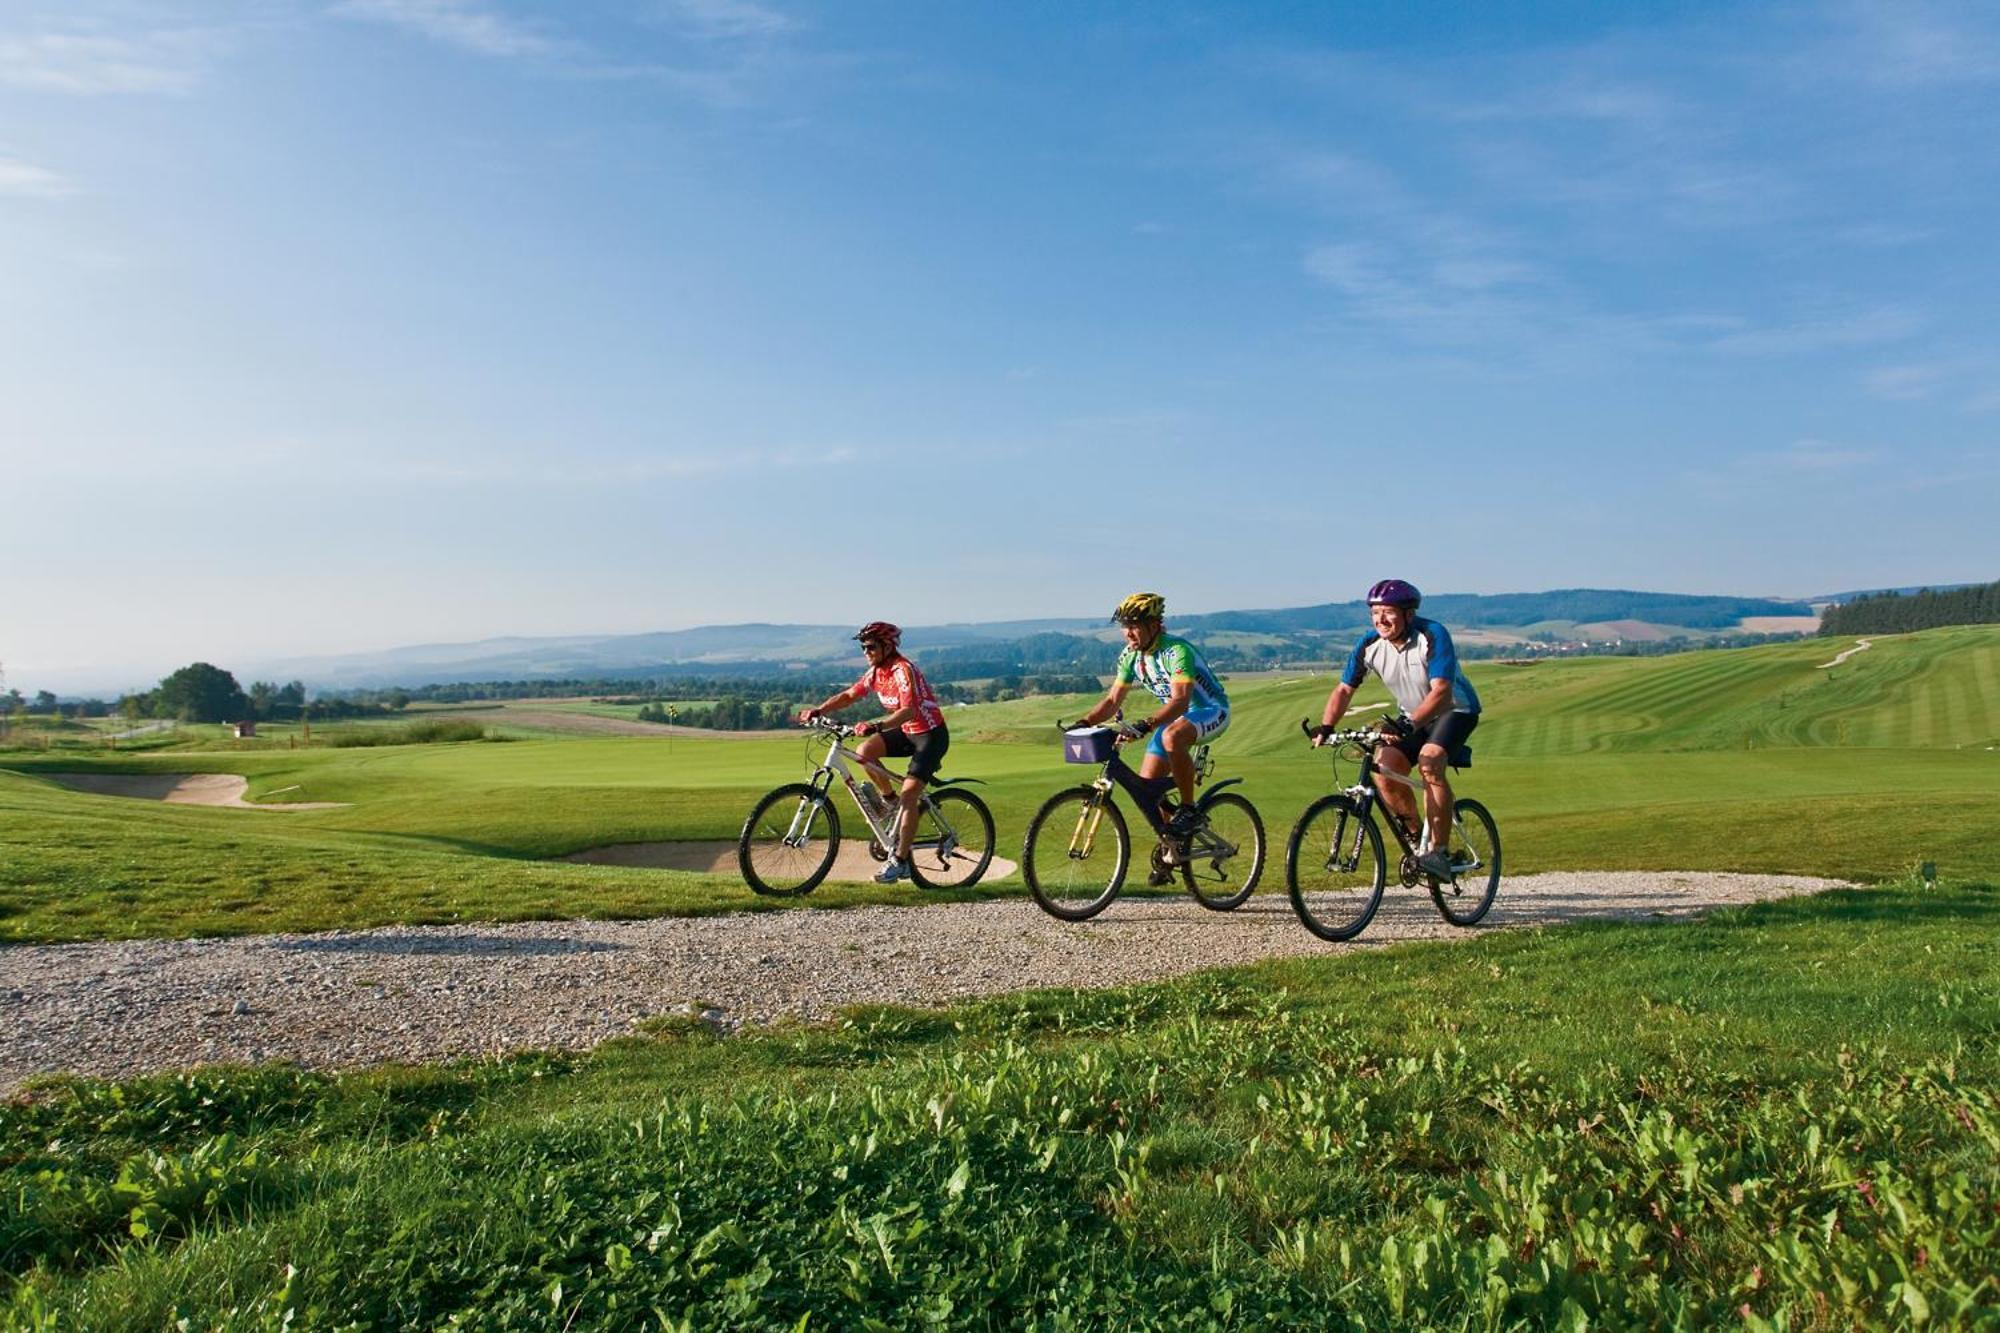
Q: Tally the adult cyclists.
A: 3